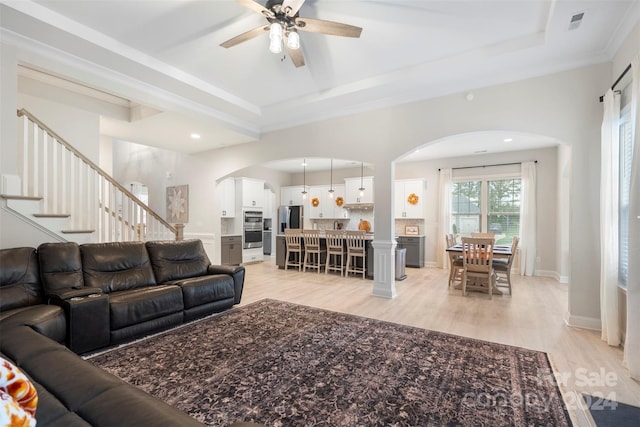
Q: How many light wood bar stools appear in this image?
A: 4